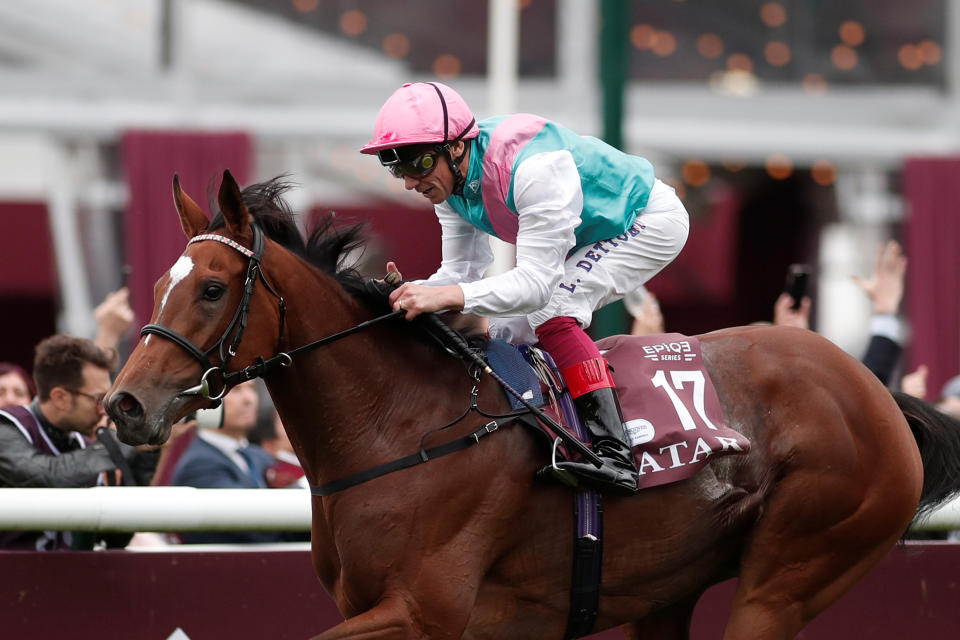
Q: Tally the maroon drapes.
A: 2